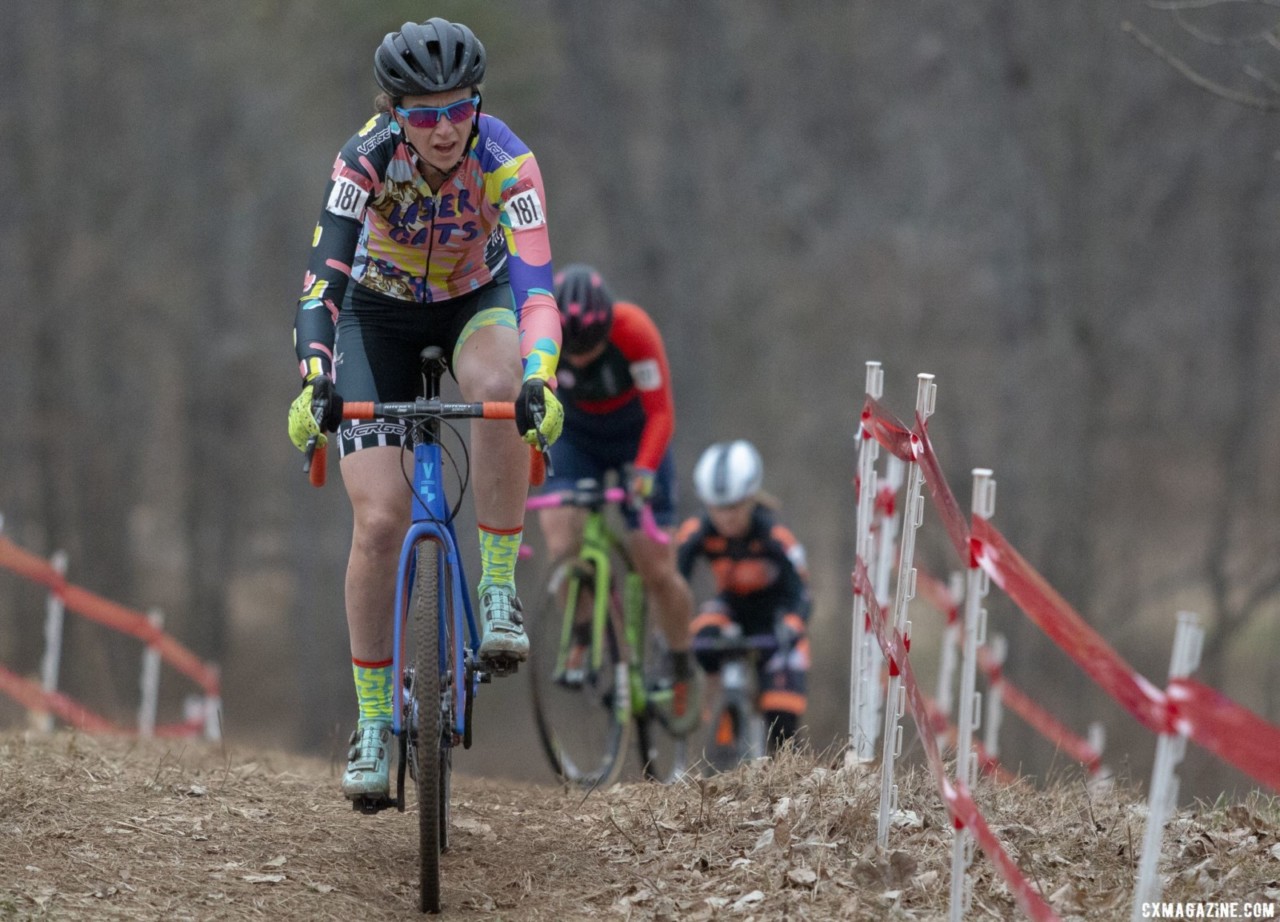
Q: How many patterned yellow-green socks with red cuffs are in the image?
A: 2